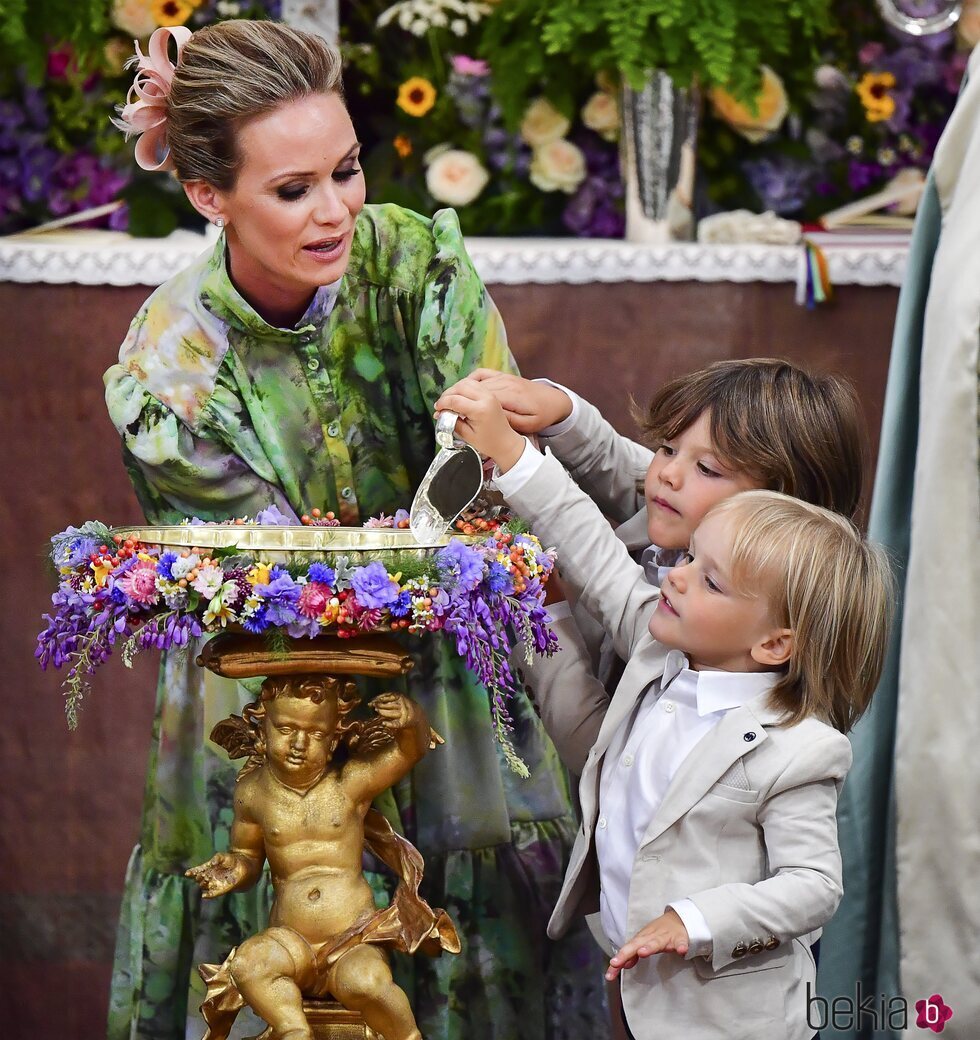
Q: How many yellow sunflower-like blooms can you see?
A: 3